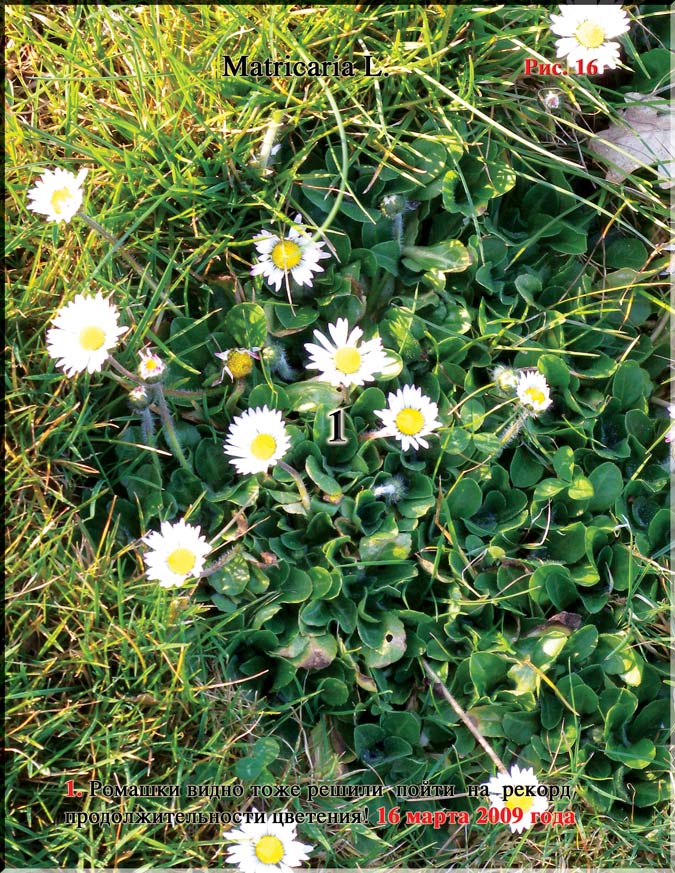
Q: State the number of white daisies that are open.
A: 11